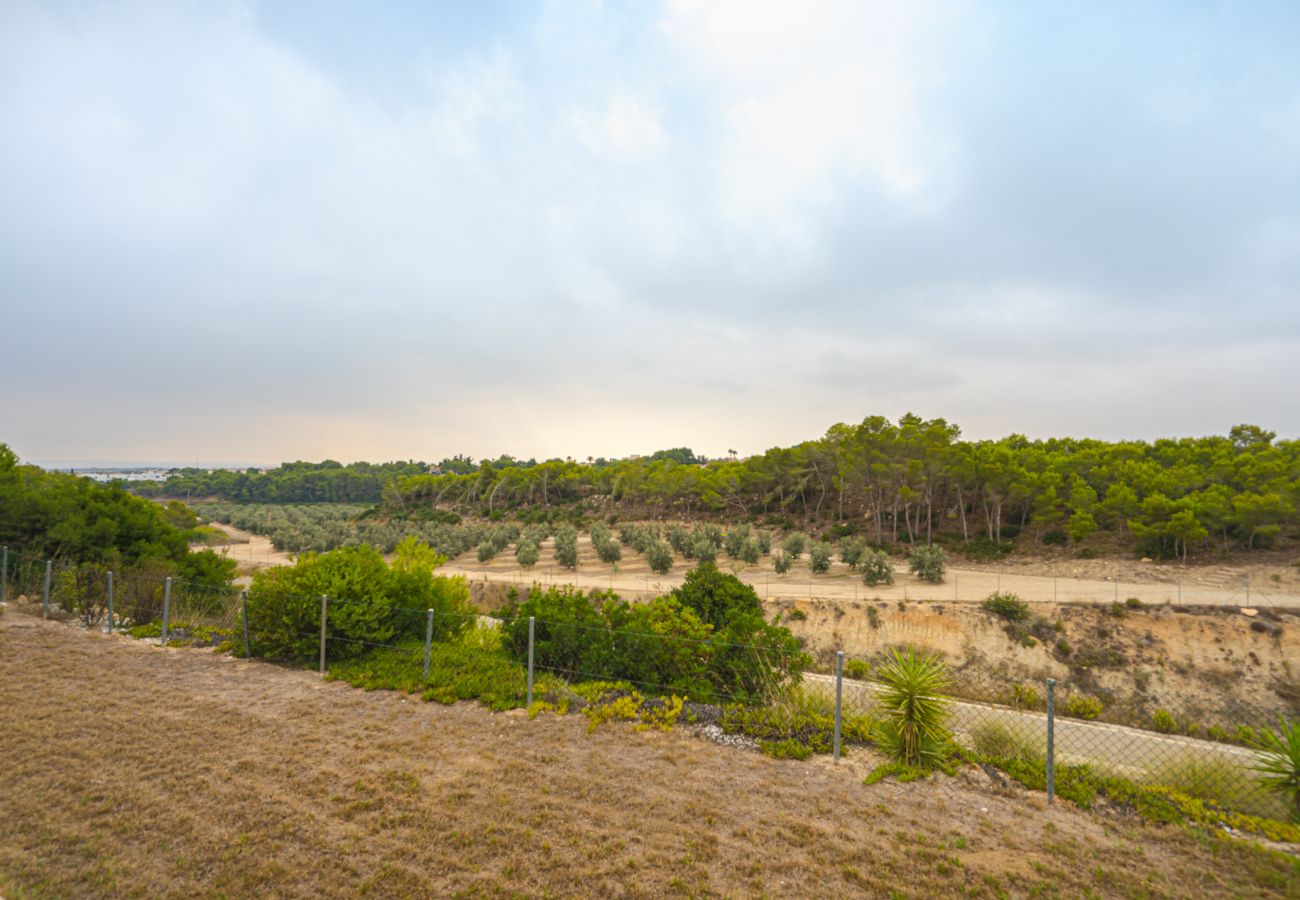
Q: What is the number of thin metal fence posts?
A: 10